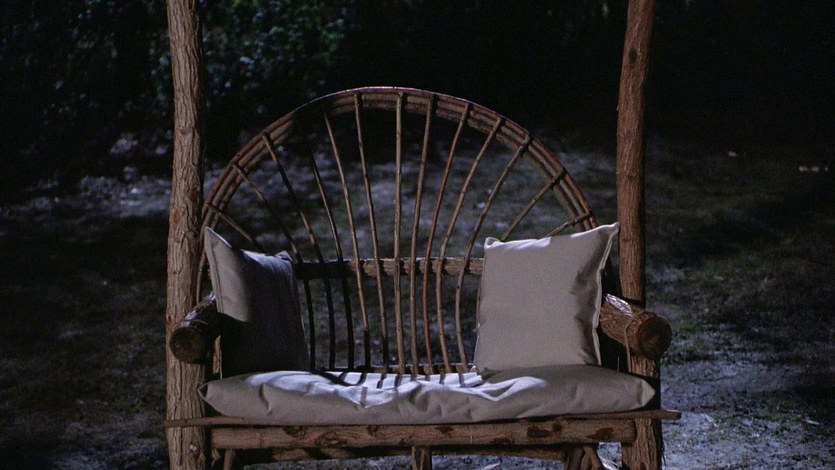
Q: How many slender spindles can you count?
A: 13